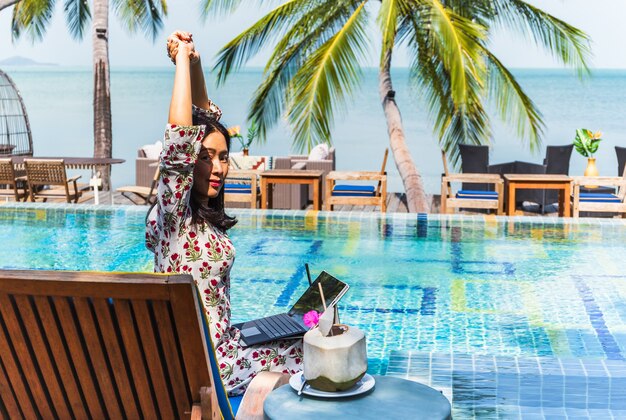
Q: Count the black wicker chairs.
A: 3